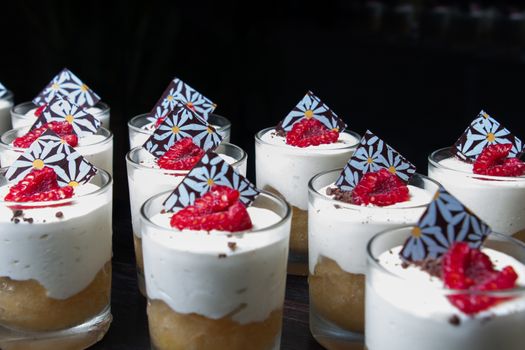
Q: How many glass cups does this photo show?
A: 11